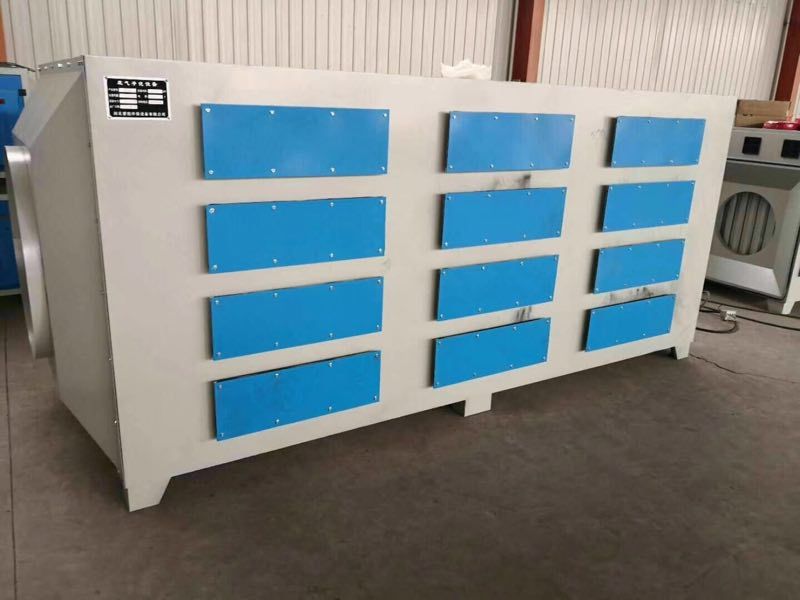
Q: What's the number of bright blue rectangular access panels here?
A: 12